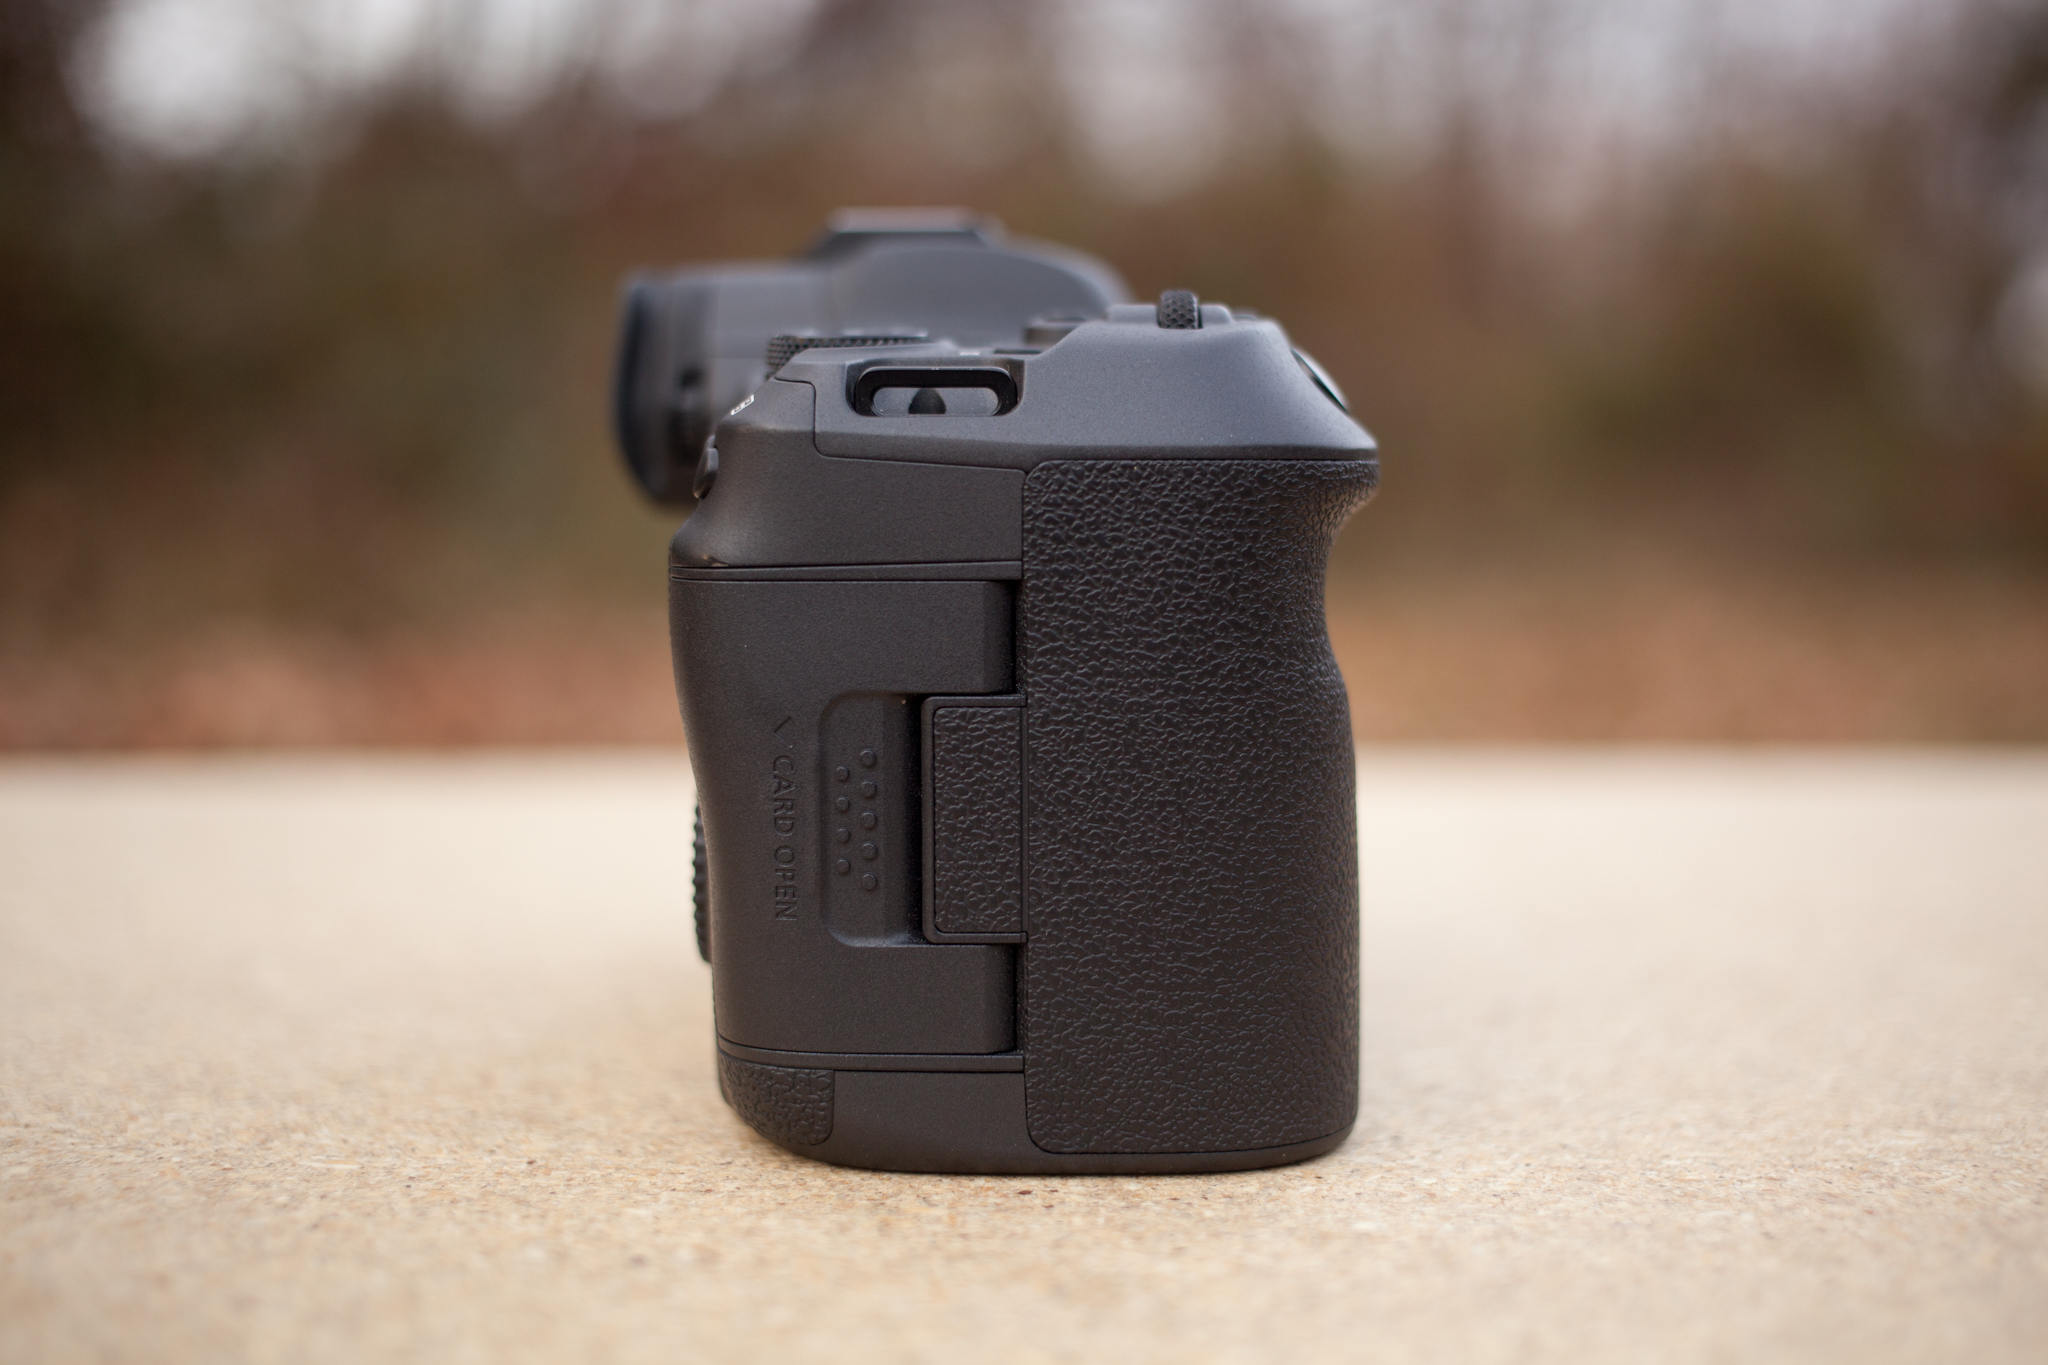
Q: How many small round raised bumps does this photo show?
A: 9